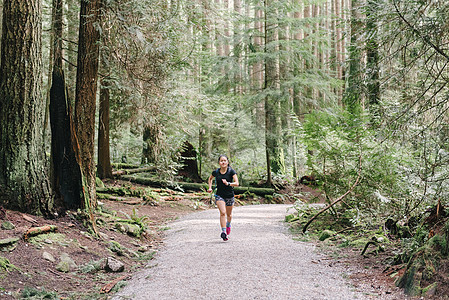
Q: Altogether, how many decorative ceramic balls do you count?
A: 0